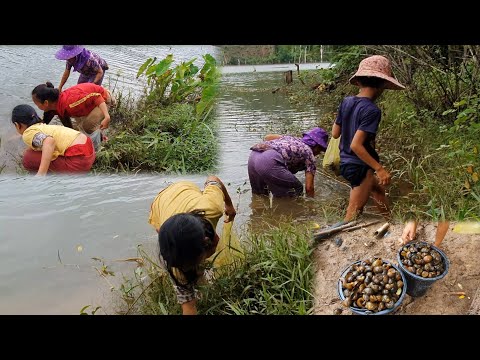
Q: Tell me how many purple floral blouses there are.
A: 2